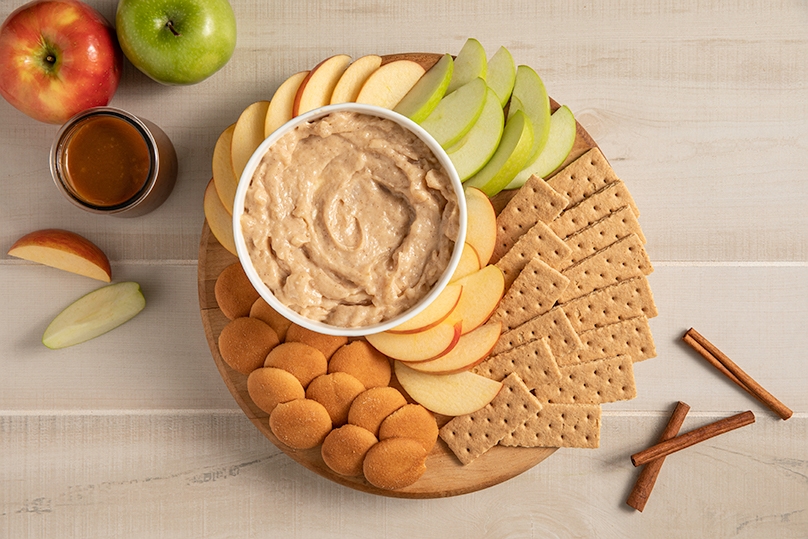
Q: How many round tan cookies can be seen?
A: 13